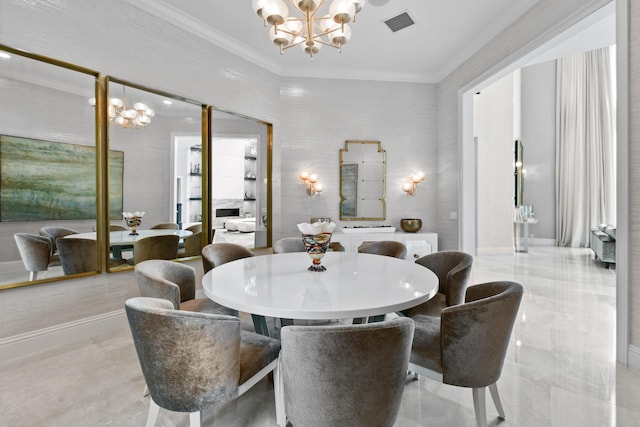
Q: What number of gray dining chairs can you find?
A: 8